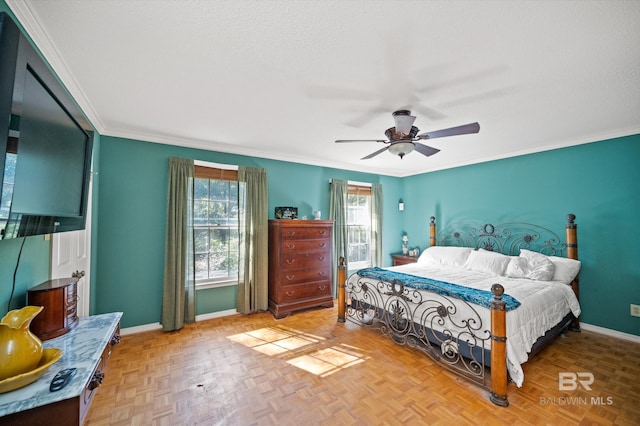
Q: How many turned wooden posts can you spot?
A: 4